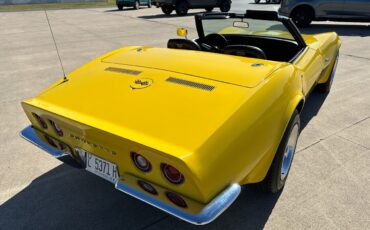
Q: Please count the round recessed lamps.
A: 4